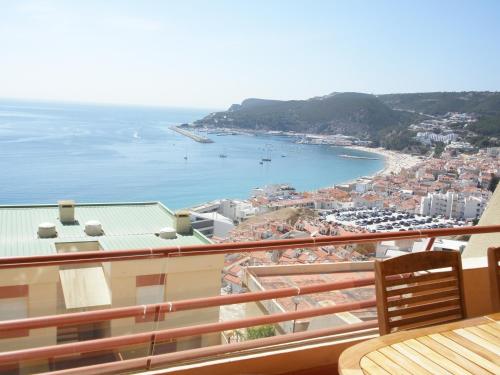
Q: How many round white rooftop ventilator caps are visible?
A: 3